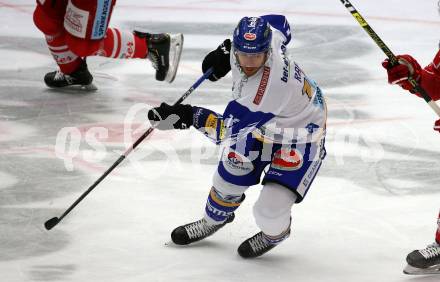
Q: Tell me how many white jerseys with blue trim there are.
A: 1